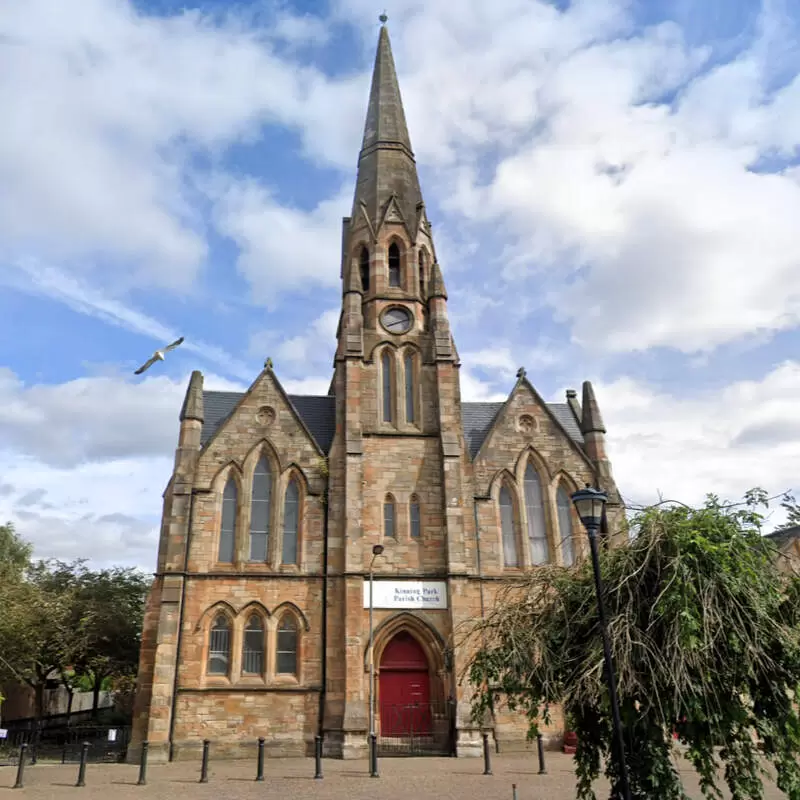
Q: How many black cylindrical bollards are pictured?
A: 9